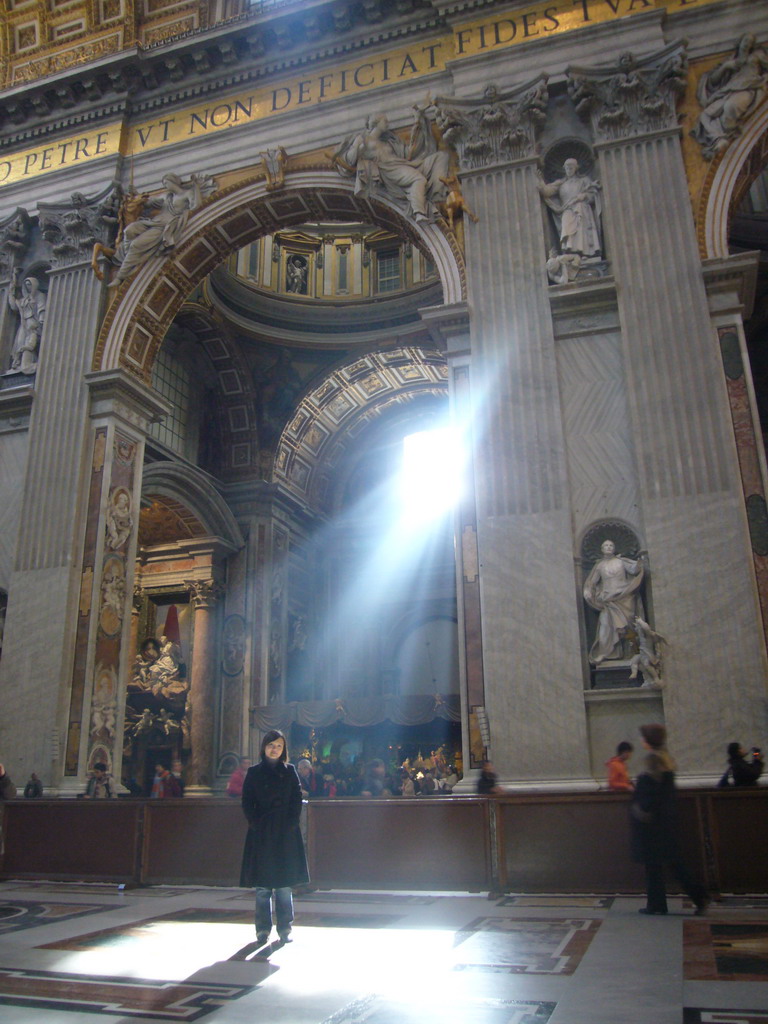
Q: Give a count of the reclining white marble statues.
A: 3